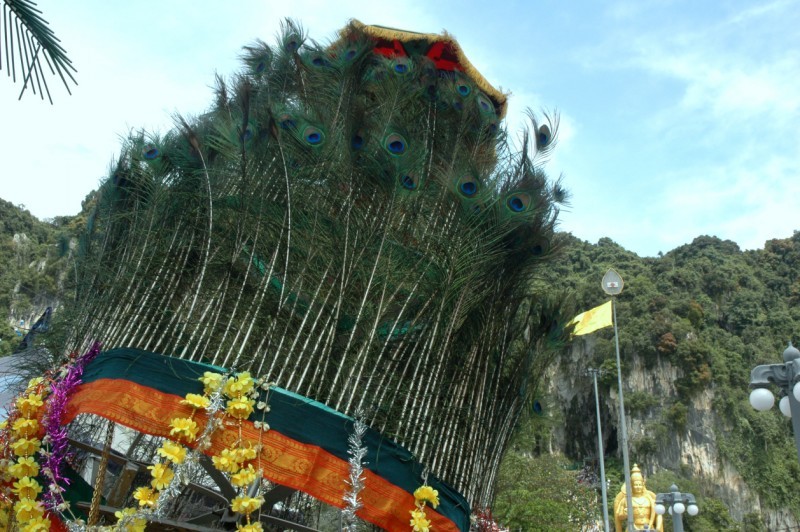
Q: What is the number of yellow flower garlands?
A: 4